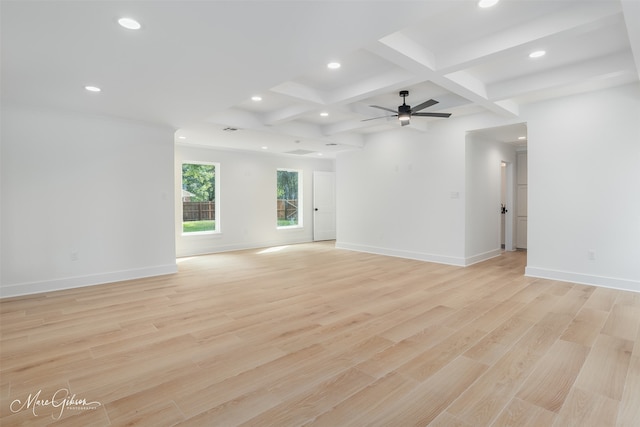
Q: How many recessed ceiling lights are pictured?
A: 11